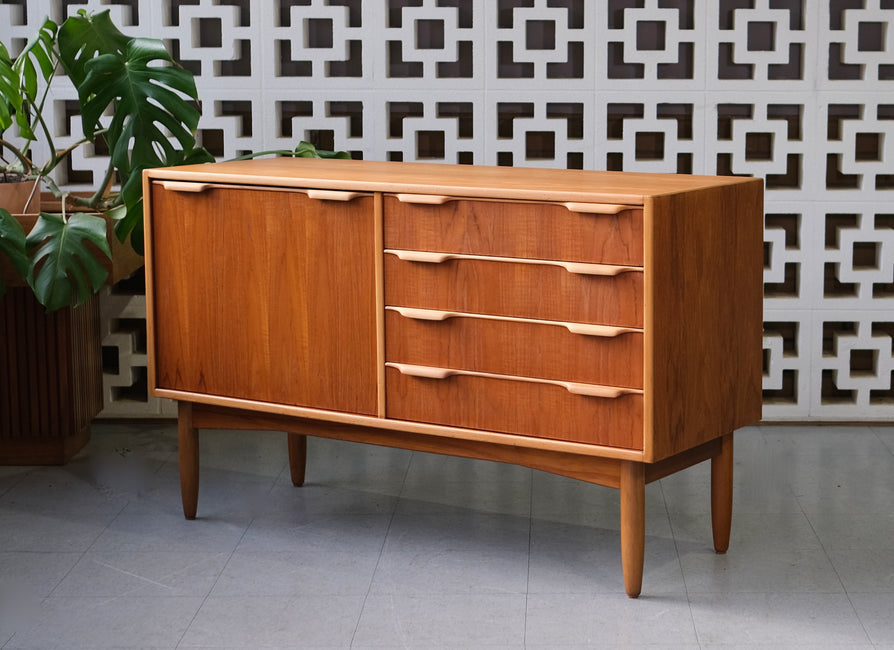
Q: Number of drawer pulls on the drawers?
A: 8